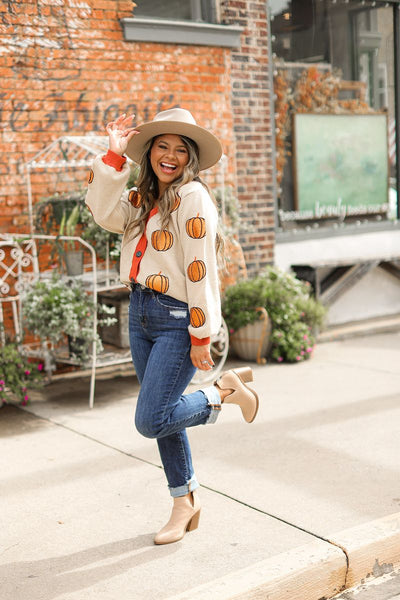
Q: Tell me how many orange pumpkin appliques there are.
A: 8